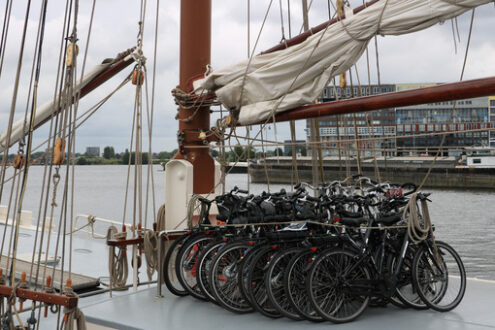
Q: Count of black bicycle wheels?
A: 12